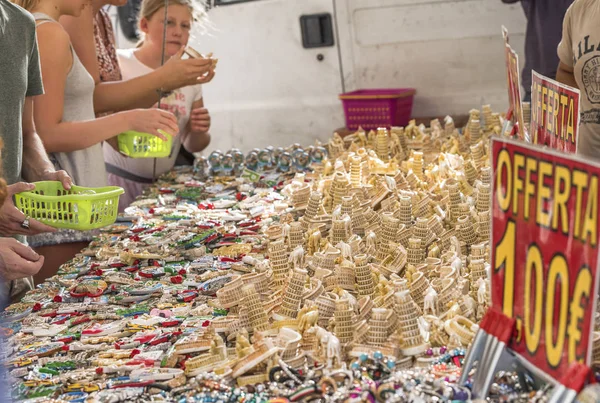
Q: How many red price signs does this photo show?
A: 3